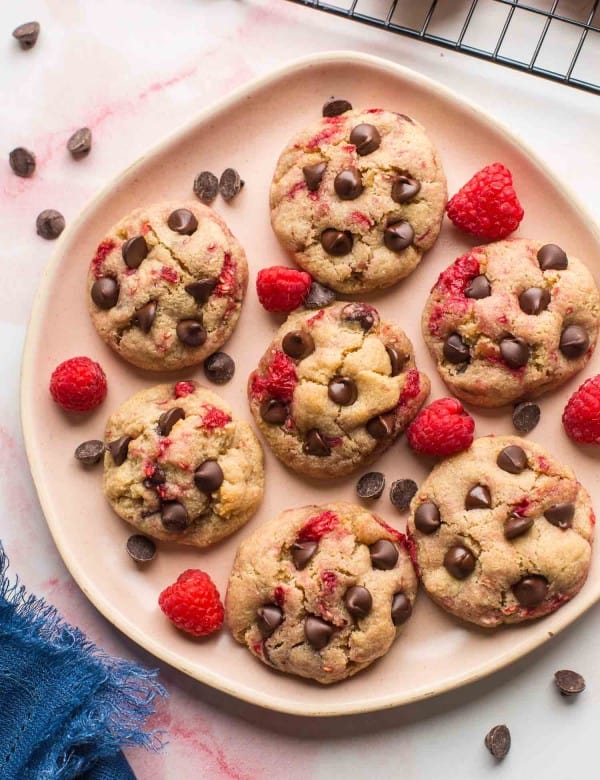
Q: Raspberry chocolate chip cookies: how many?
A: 7